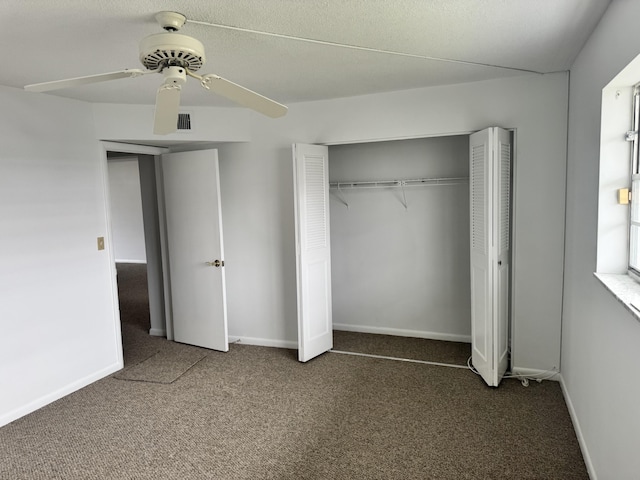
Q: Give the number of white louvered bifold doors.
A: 2